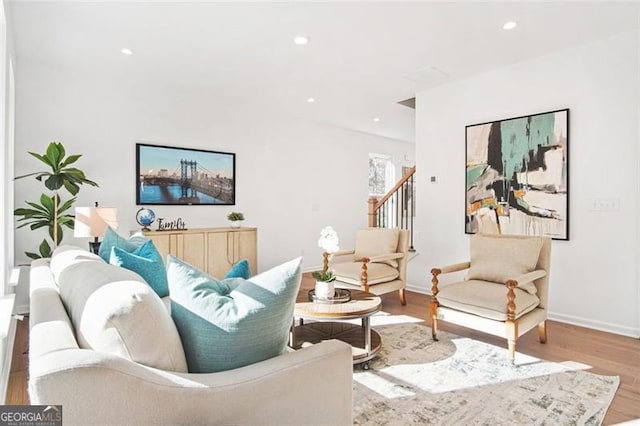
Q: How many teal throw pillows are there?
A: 4